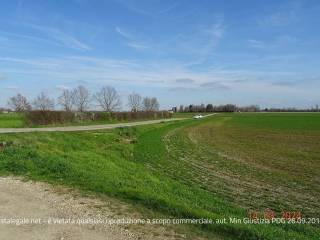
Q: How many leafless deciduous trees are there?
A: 7